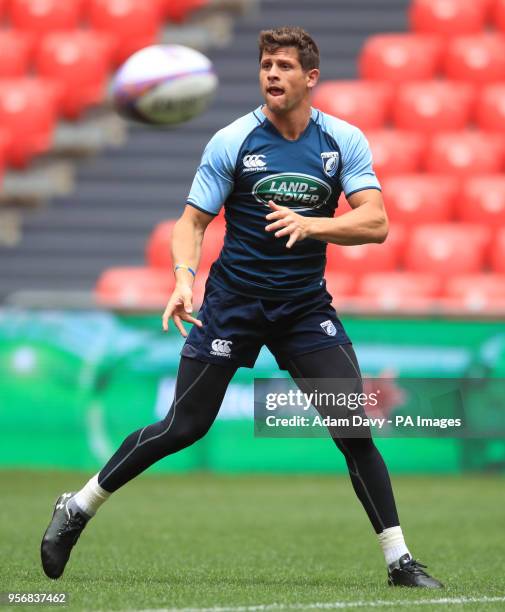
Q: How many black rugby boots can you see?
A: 2